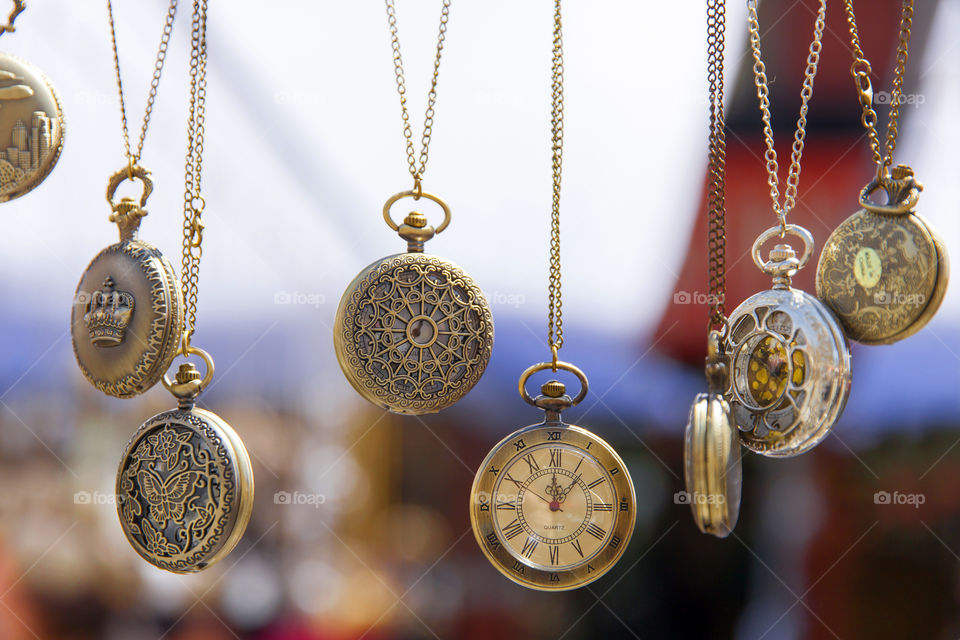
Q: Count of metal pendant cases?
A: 8